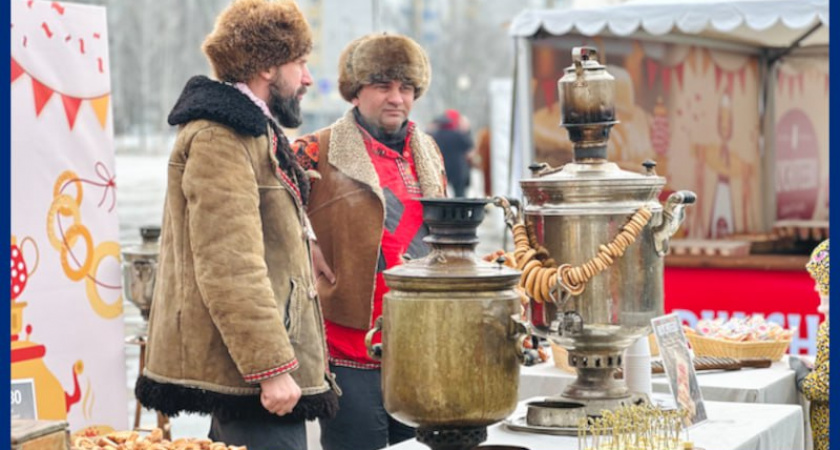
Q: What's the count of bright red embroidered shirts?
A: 1